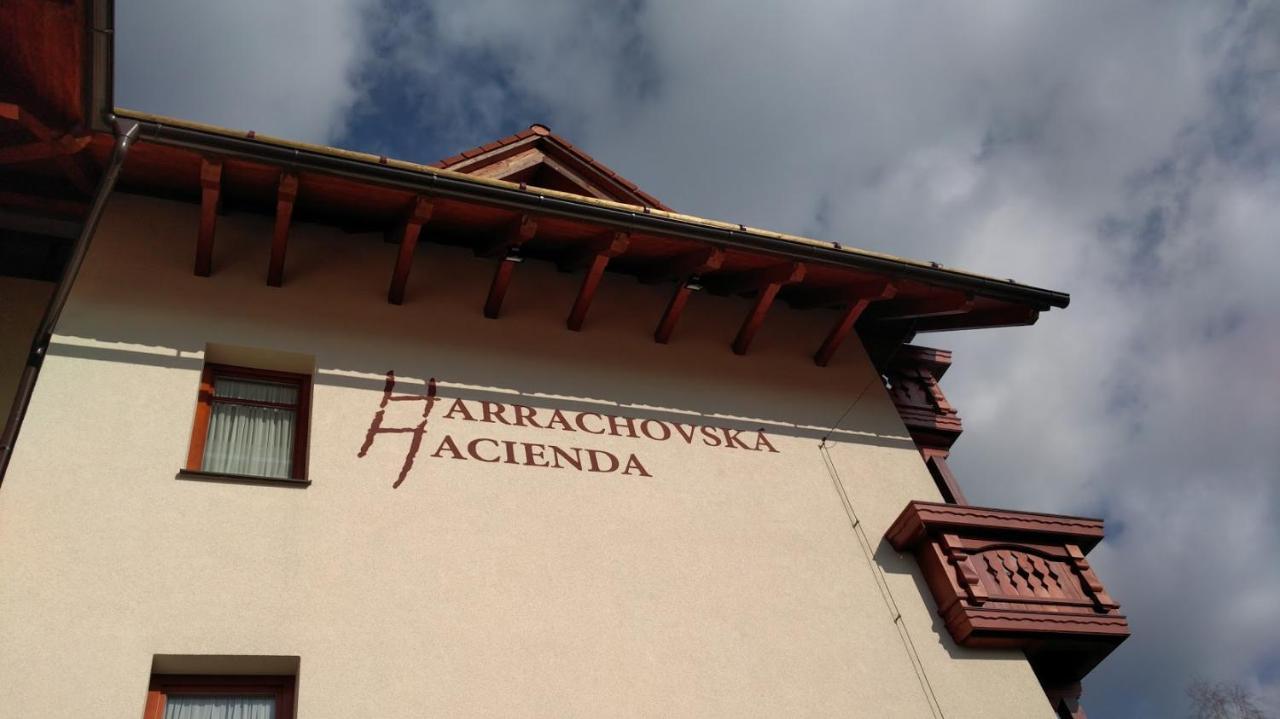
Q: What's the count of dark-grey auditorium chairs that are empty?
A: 0